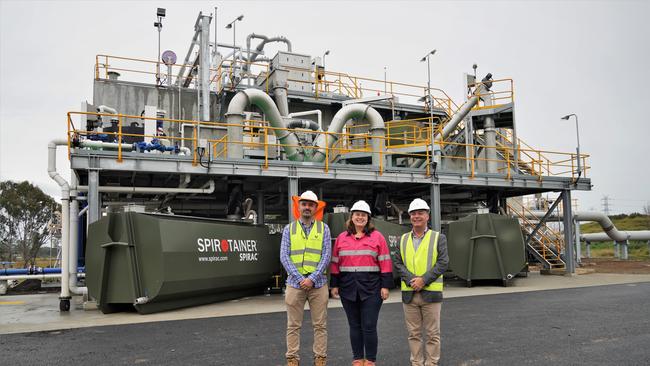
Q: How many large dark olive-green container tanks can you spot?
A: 3